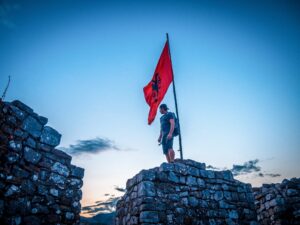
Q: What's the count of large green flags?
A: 0